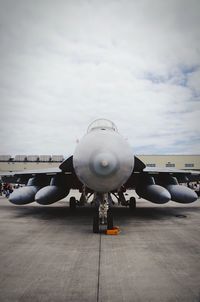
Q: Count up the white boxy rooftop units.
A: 5